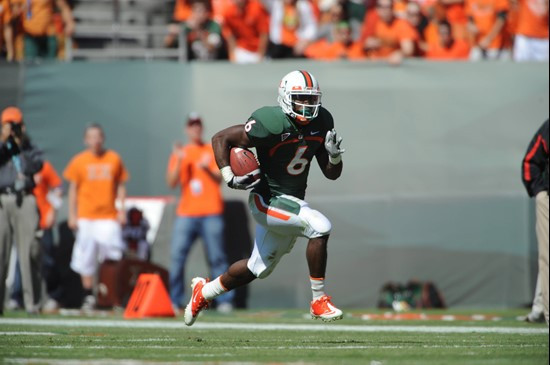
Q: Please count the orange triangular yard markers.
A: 1